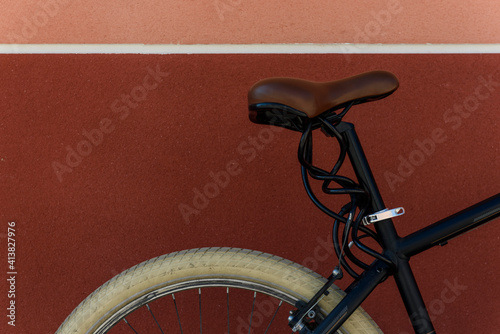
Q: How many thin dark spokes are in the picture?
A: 7